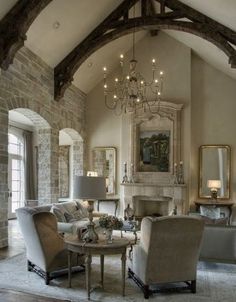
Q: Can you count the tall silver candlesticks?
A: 4